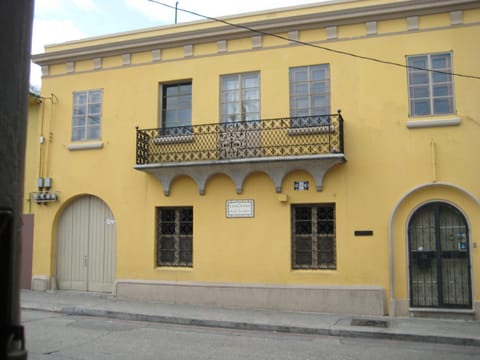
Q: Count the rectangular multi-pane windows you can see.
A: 7